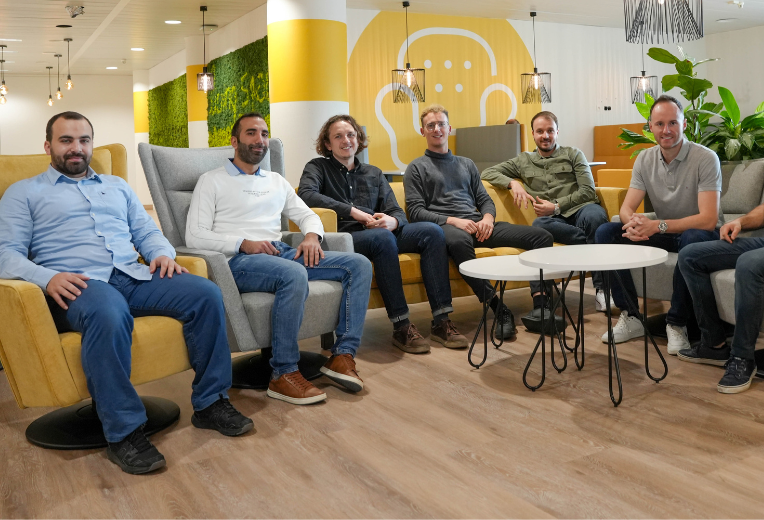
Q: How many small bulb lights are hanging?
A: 5